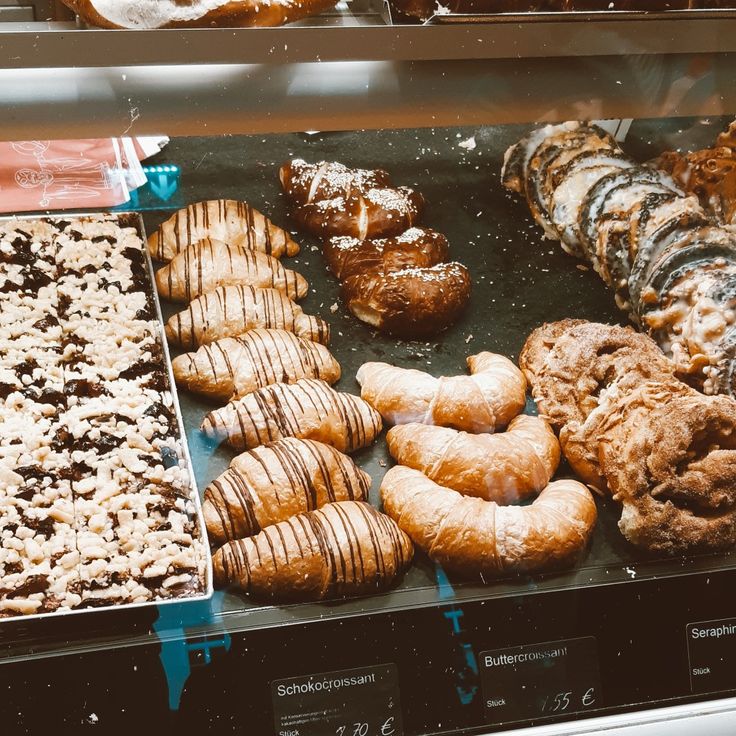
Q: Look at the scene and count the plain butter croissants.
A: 3